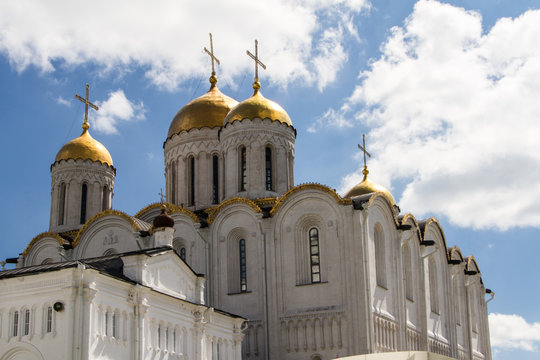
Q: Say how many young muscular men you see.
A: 0